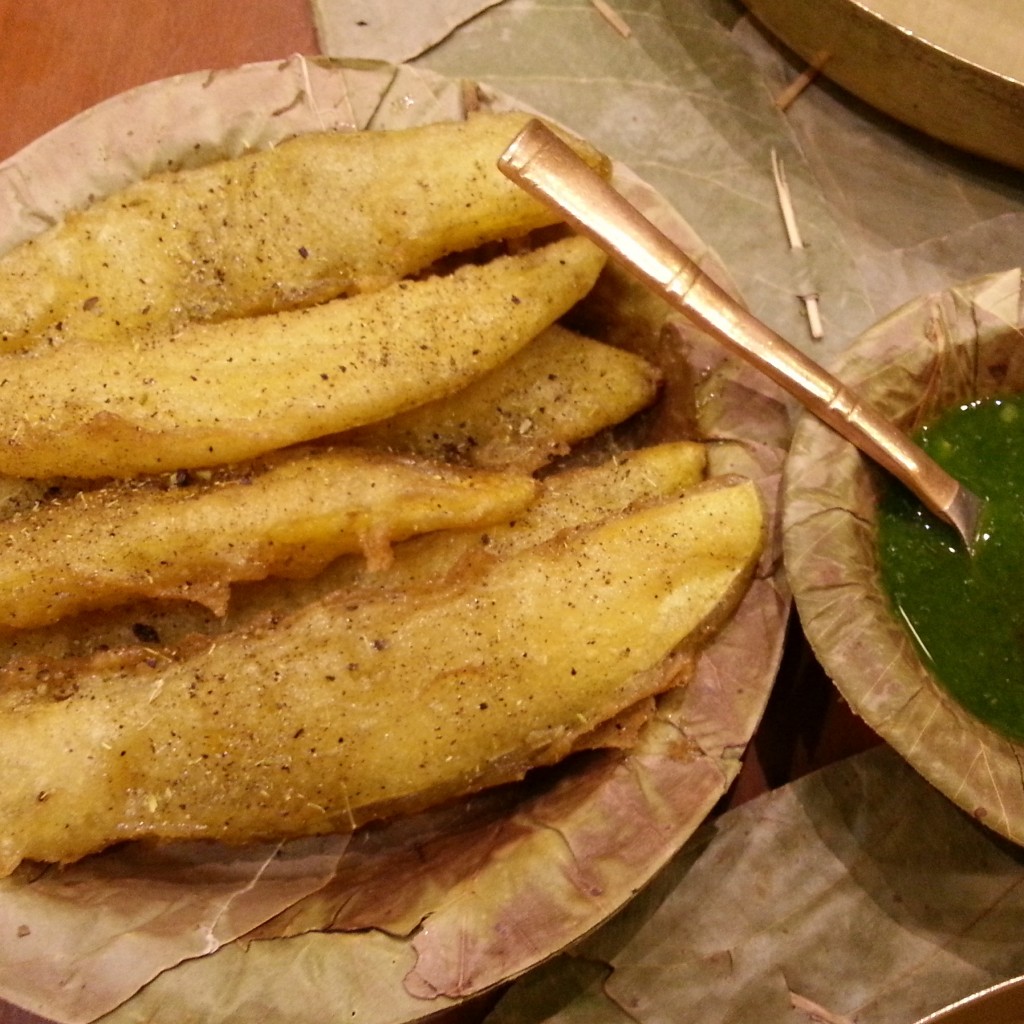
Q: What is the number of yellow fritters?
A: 6